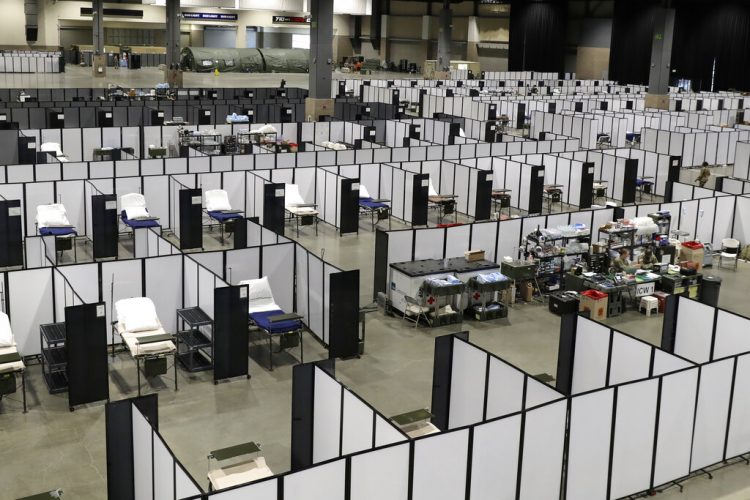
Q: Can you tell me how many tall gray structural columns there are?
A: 5